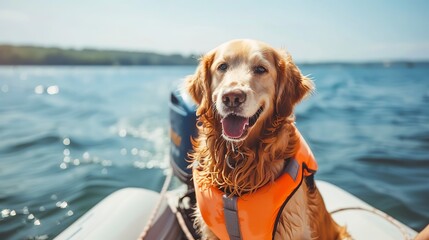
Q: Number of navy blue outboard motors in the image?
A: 1